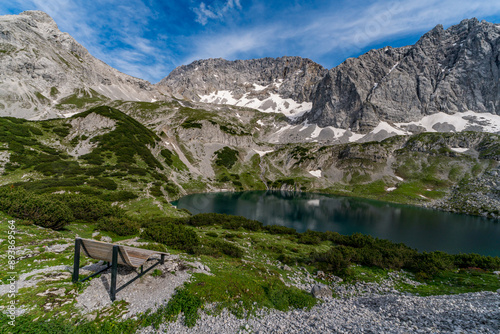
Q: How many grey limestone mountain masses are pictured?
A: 3